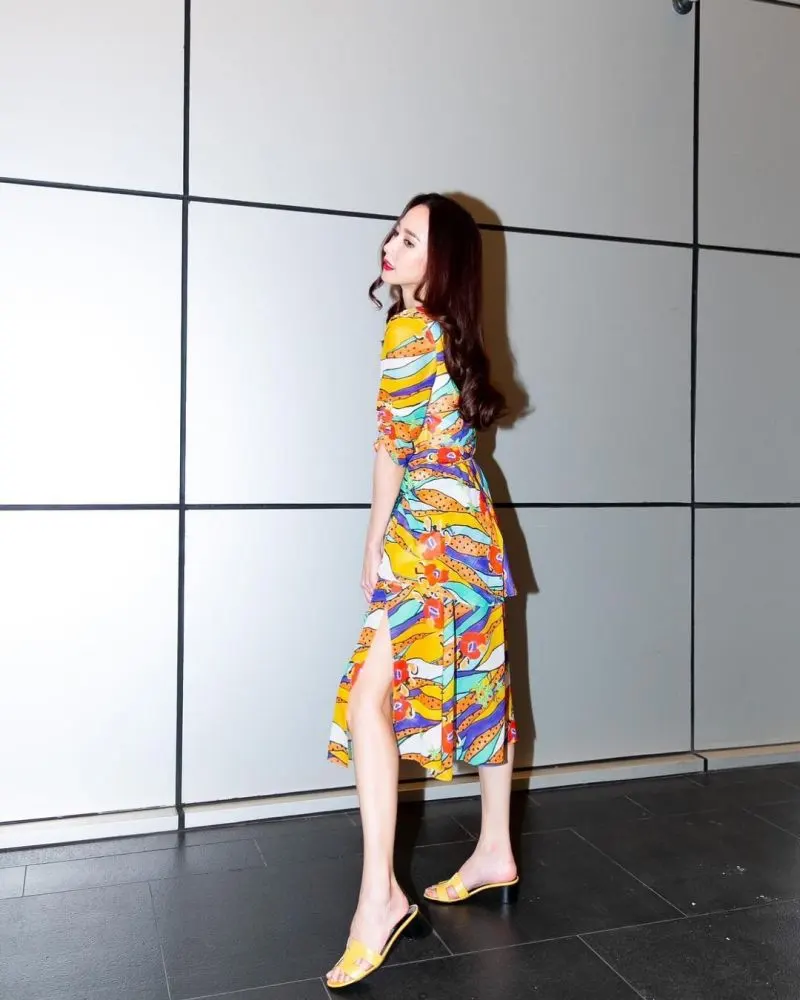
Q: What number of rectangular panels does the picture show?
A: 9